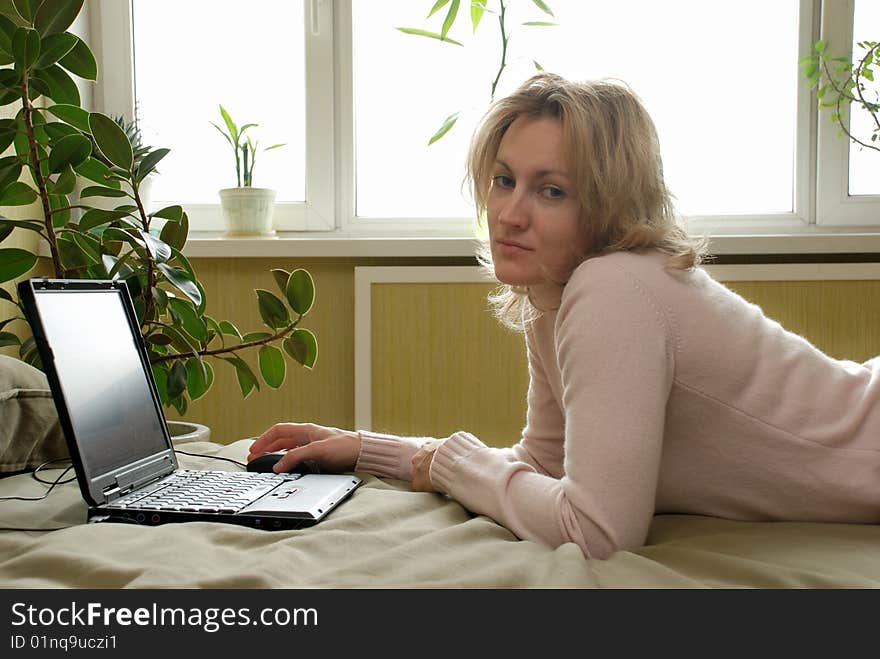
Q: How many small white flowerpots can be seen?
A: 1